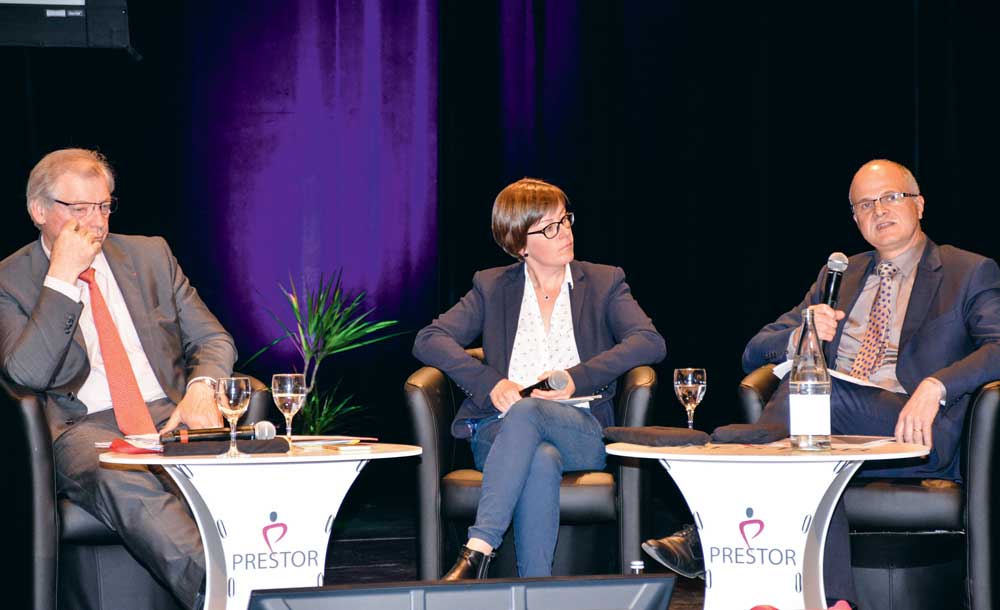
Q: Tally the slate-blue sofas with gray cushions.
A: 0